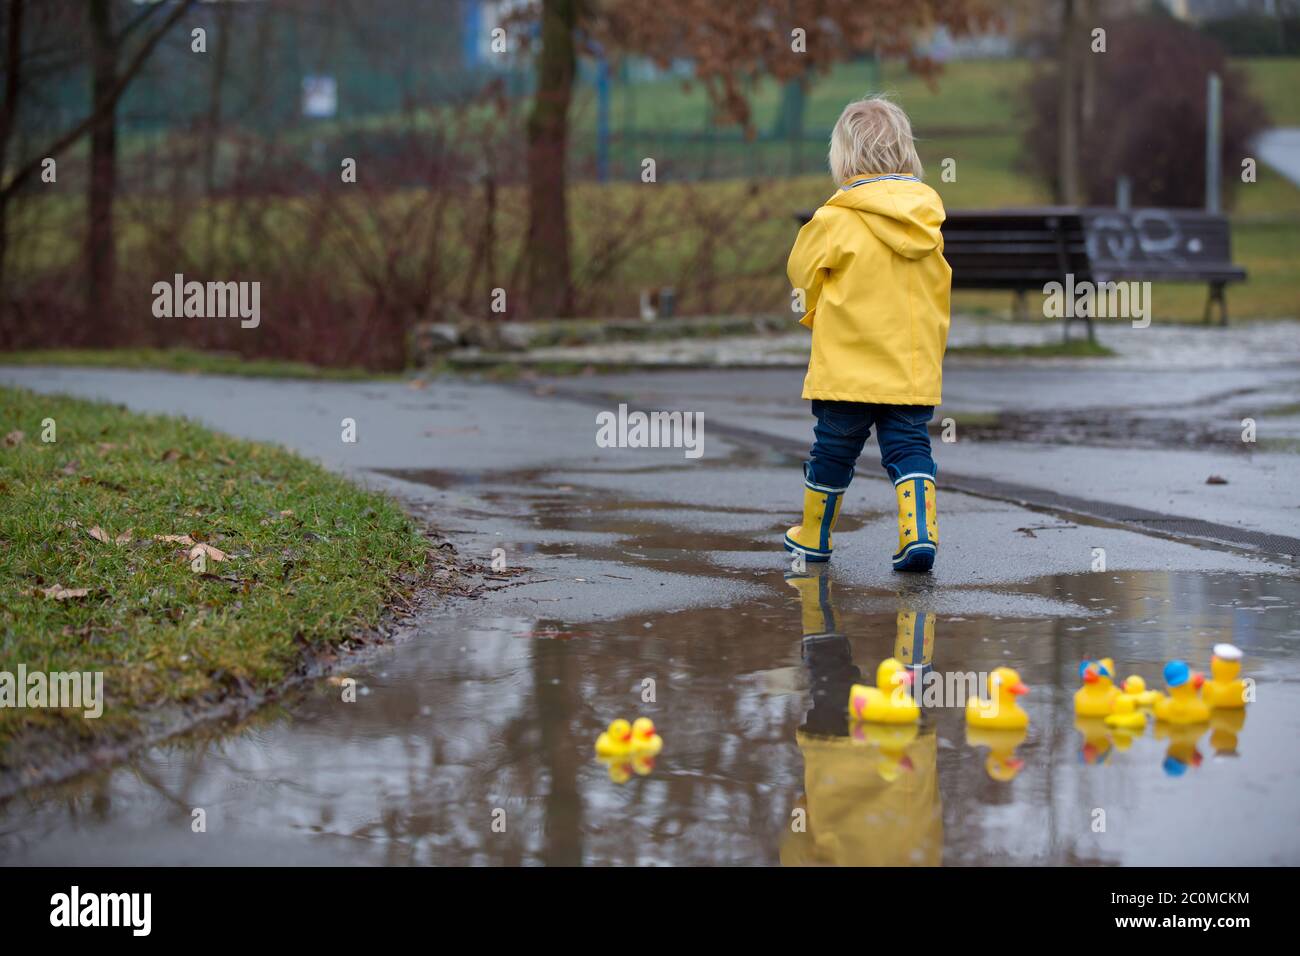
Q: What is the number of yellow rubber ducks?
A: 9